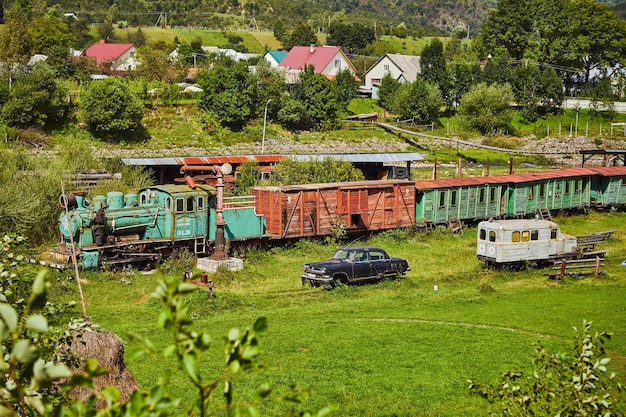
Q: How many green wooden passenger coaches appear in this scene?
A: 3